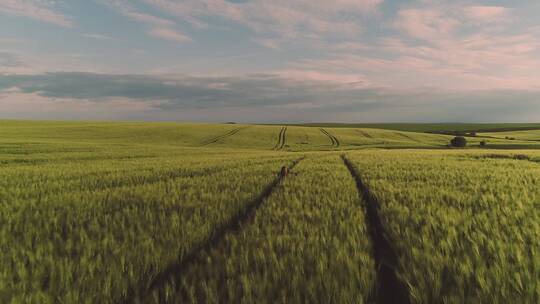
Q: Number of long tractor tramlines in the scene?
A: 2